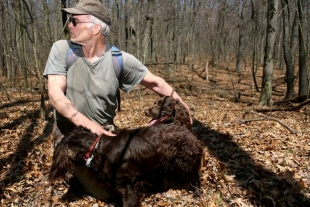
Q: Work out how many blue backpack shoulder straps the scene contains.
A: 2